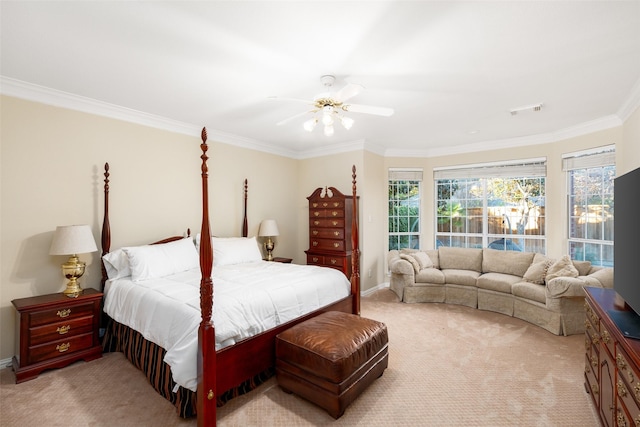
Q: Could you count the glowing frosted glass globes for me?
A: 4